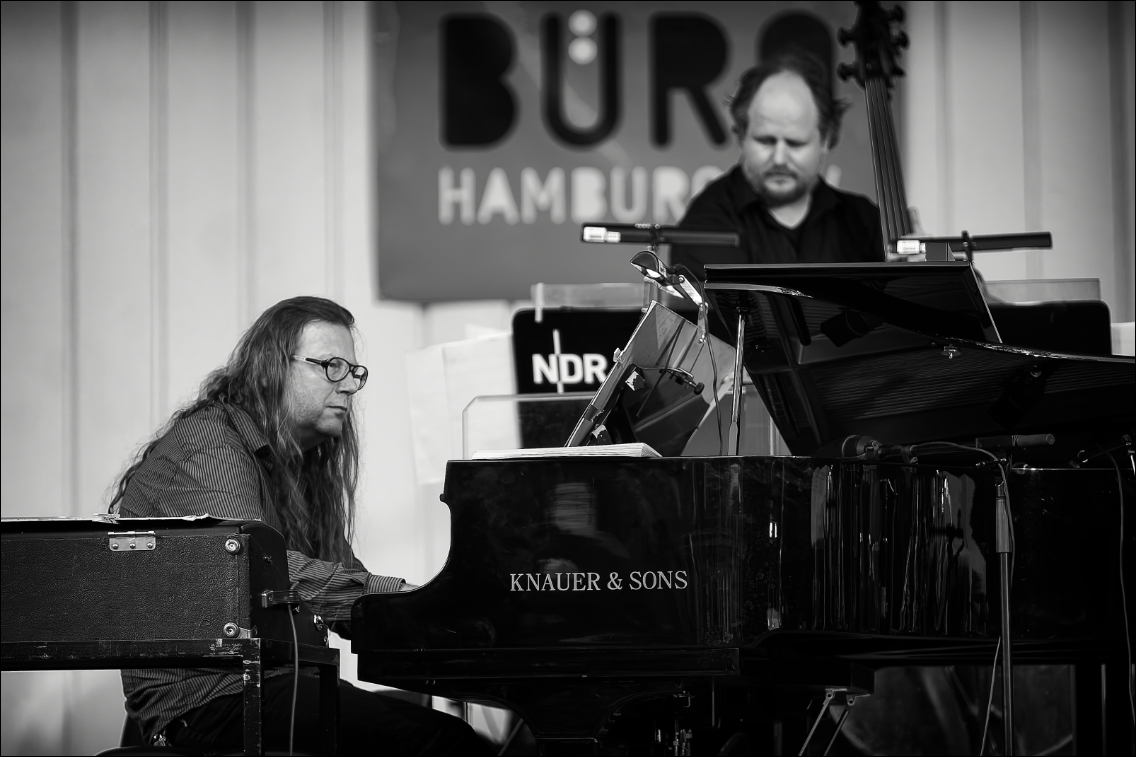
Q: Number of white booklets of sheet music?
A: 1